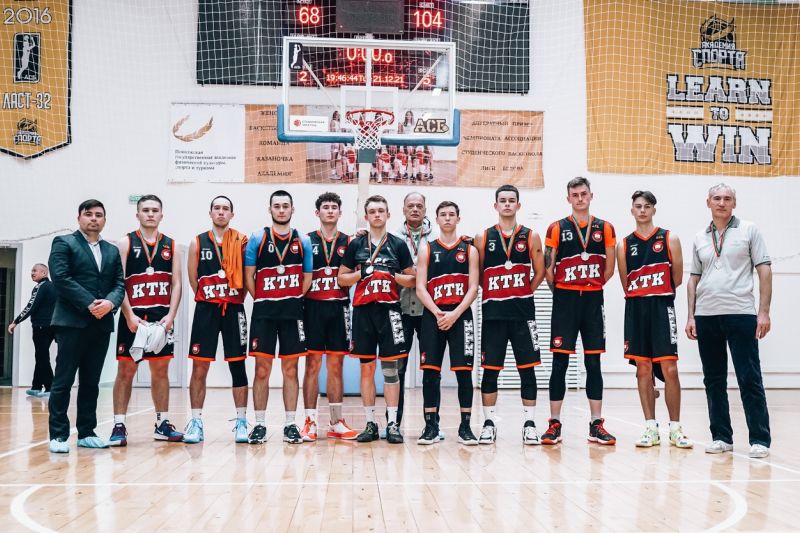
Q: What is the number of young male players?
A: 9